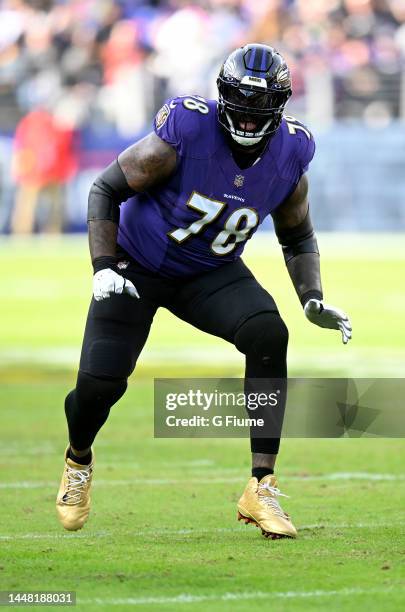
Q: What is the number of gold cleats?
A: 2